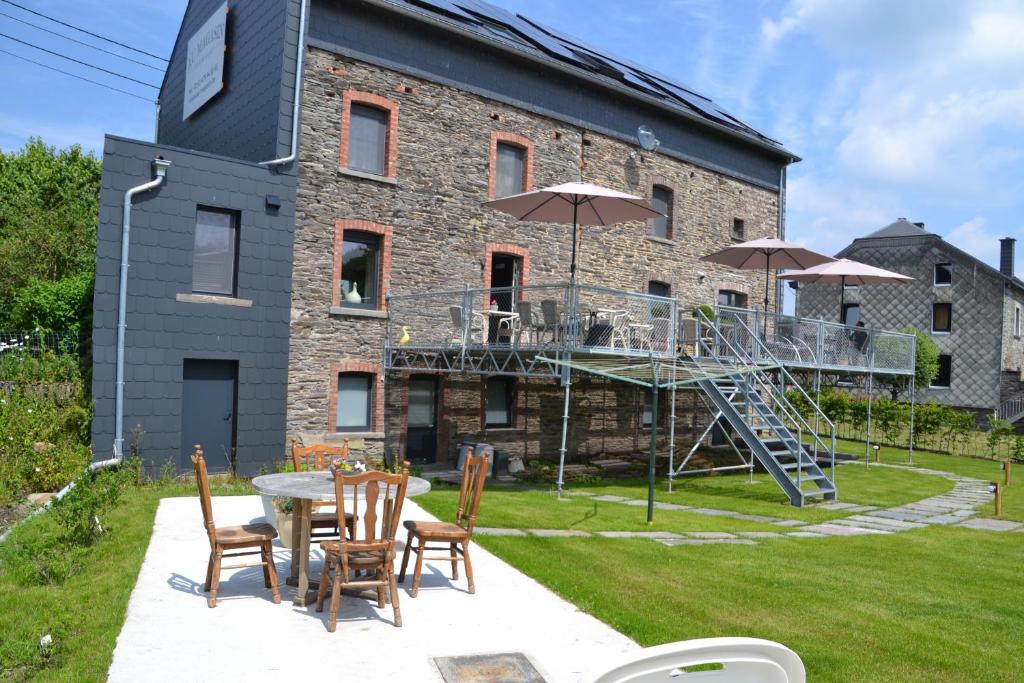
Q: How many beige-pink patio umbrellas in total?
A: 3